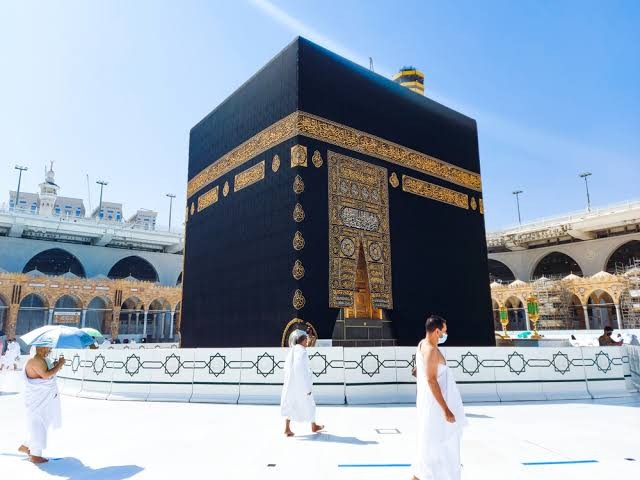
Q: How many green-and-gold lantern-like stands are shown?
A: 2